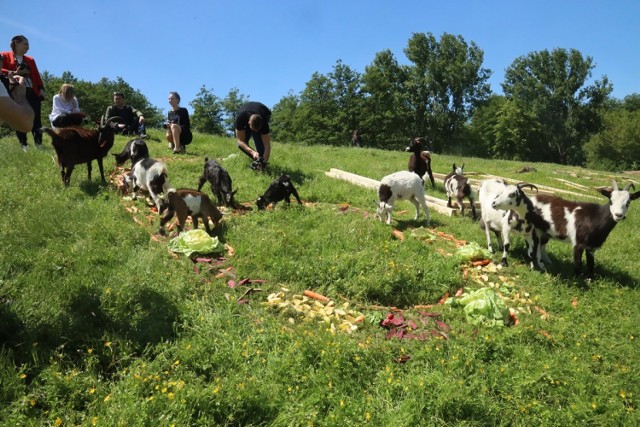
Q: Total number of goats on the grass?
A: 11